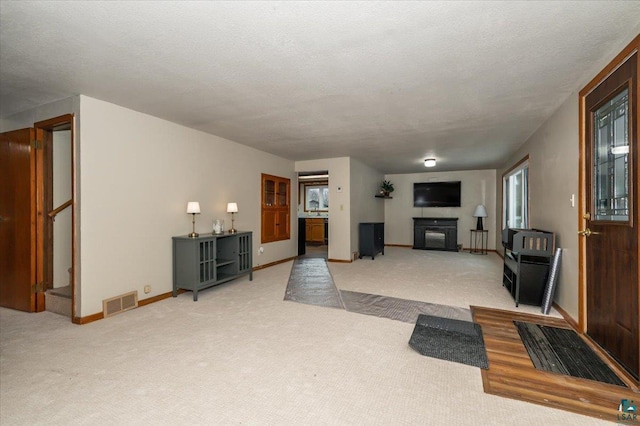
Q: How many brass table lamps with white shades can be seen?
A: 2